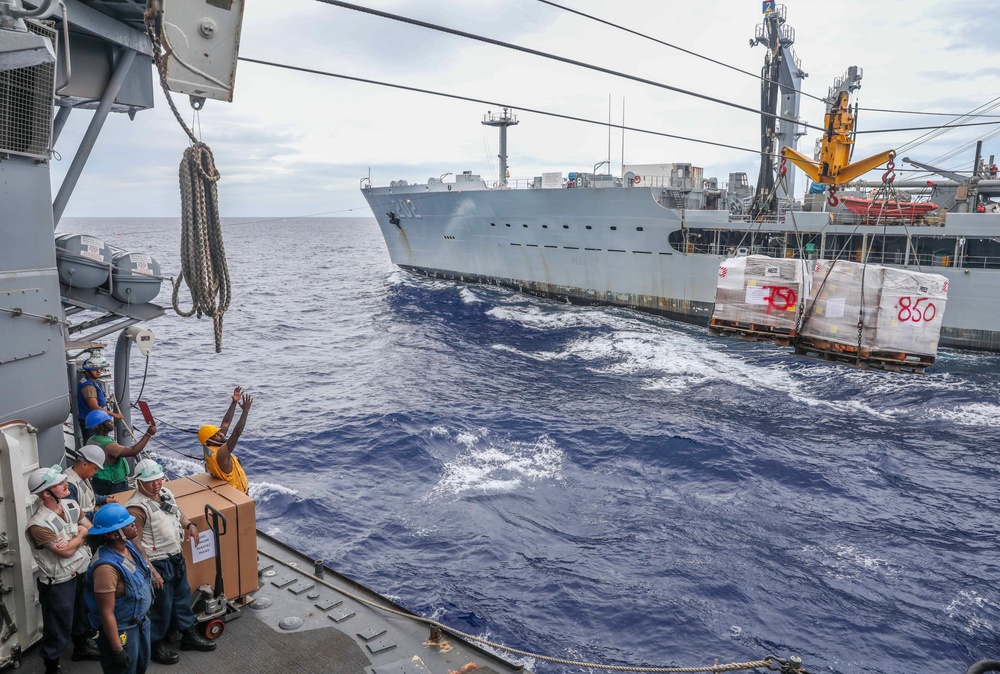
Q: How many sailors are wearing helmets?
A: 7